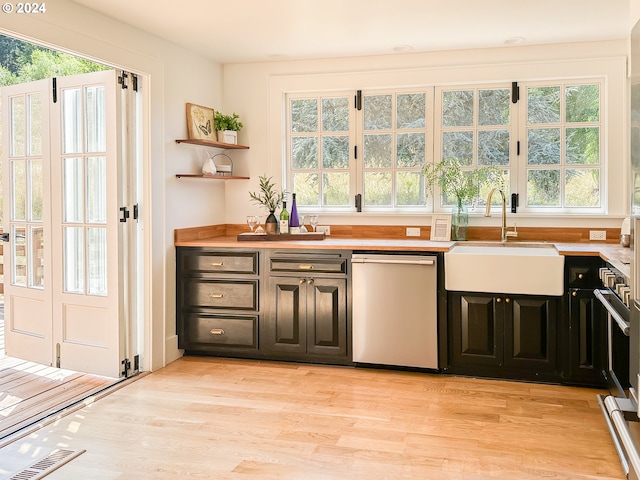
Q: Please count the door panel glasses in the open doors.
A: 12